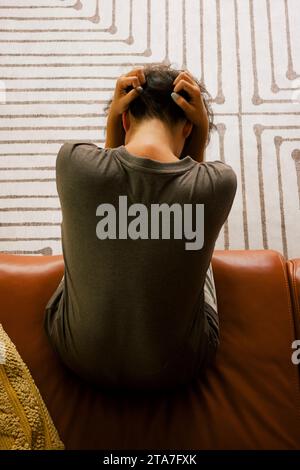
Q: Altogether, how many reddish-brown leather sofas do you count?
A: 1